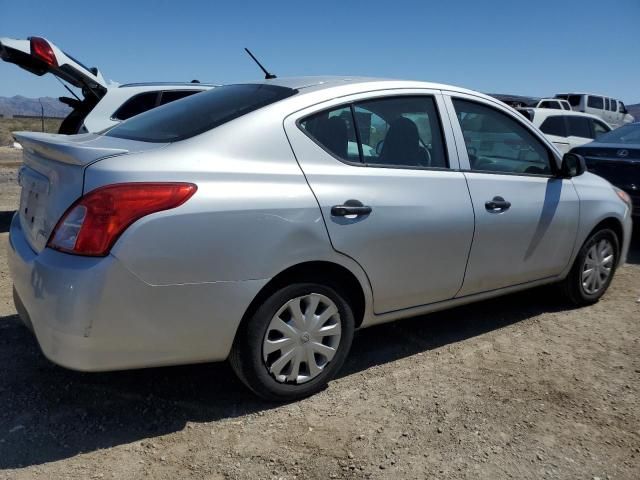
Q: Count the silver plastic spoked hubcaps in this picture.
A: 2